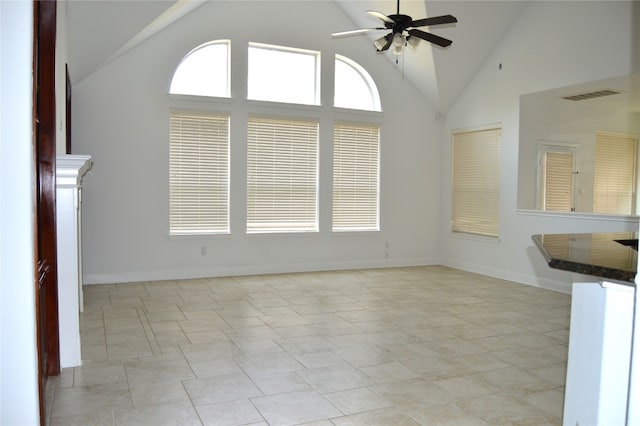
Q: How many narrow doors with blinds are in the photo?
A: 1